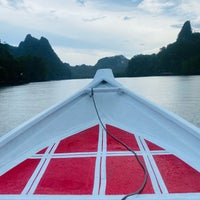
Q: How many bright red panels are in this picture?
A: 8